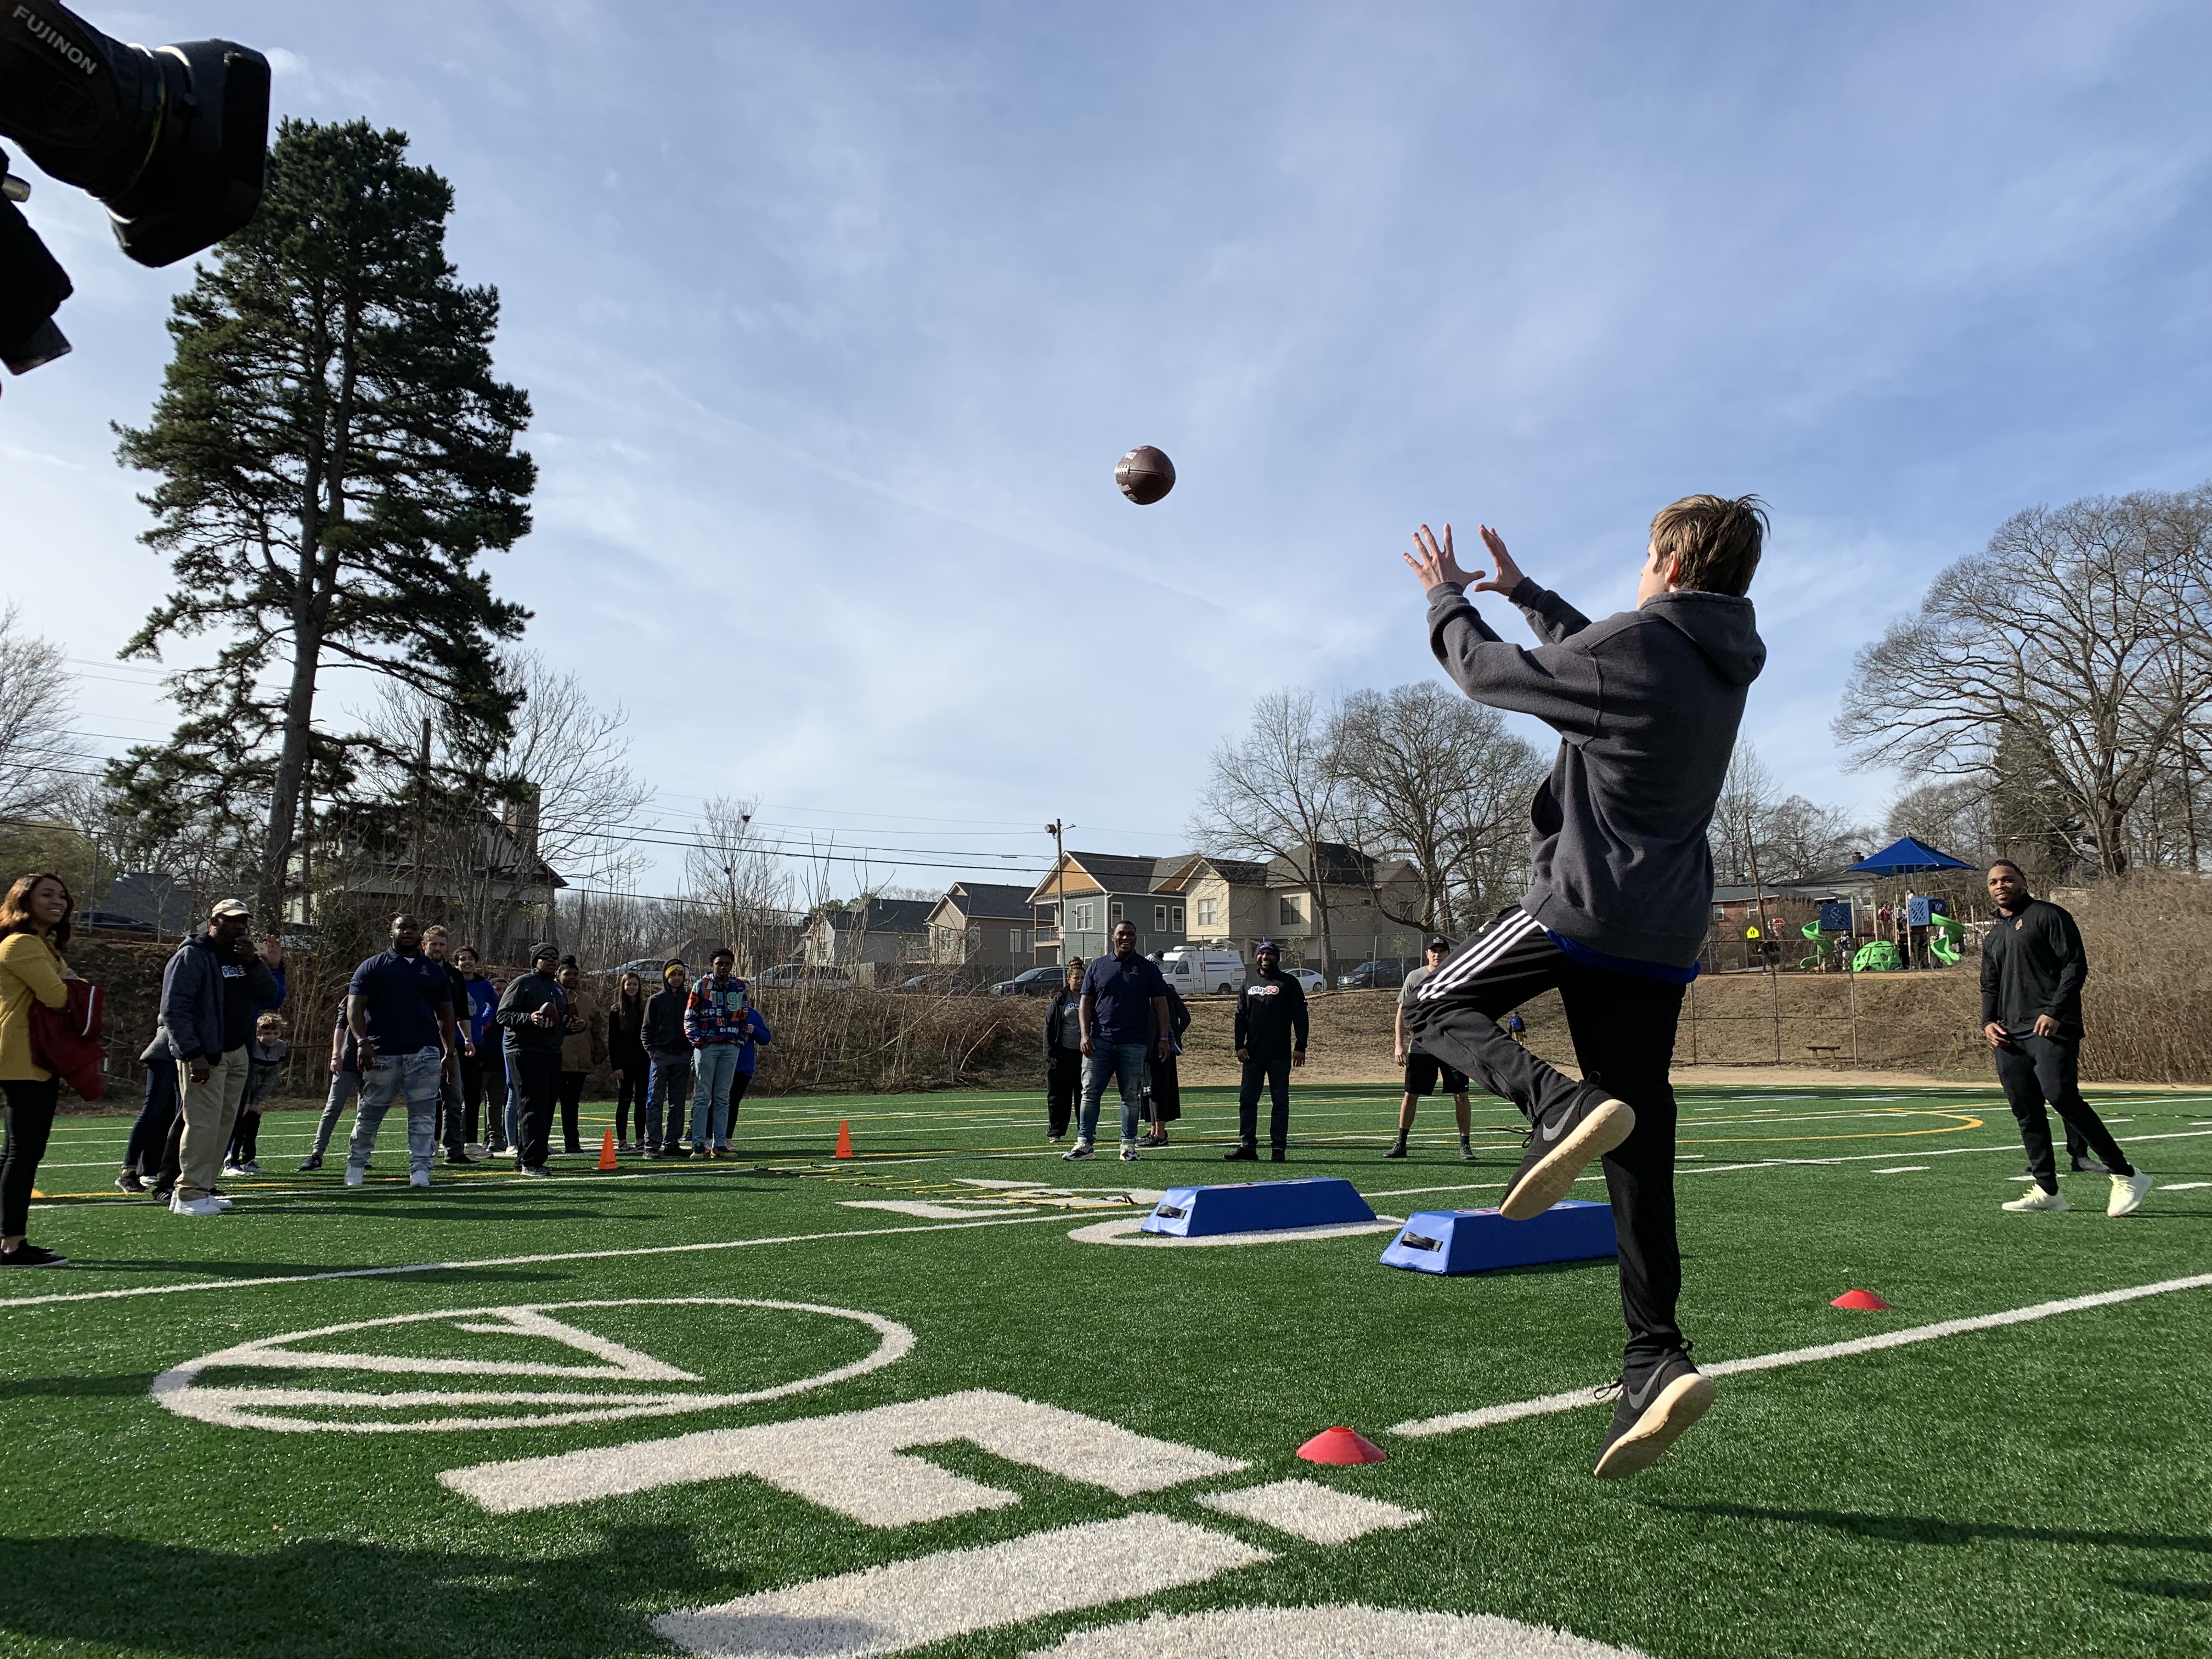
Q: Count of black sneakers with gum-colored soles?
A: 2